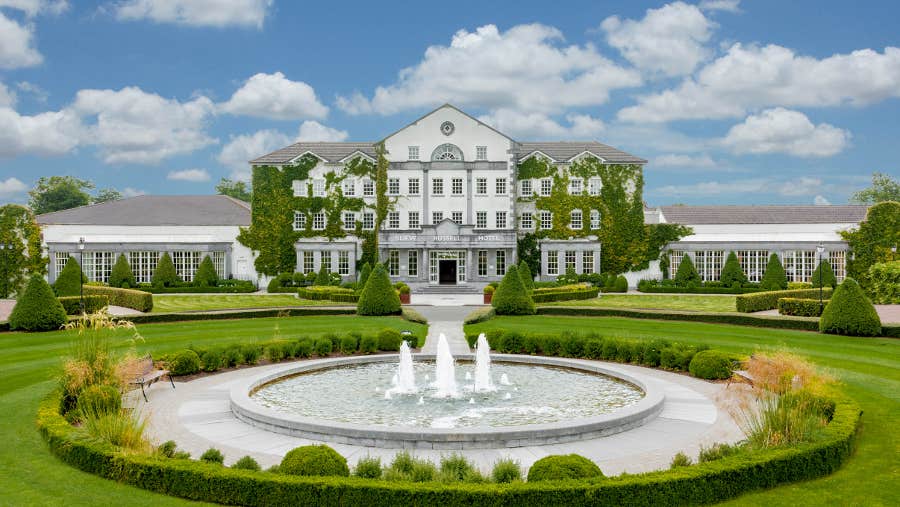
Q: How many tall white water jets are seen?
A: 3